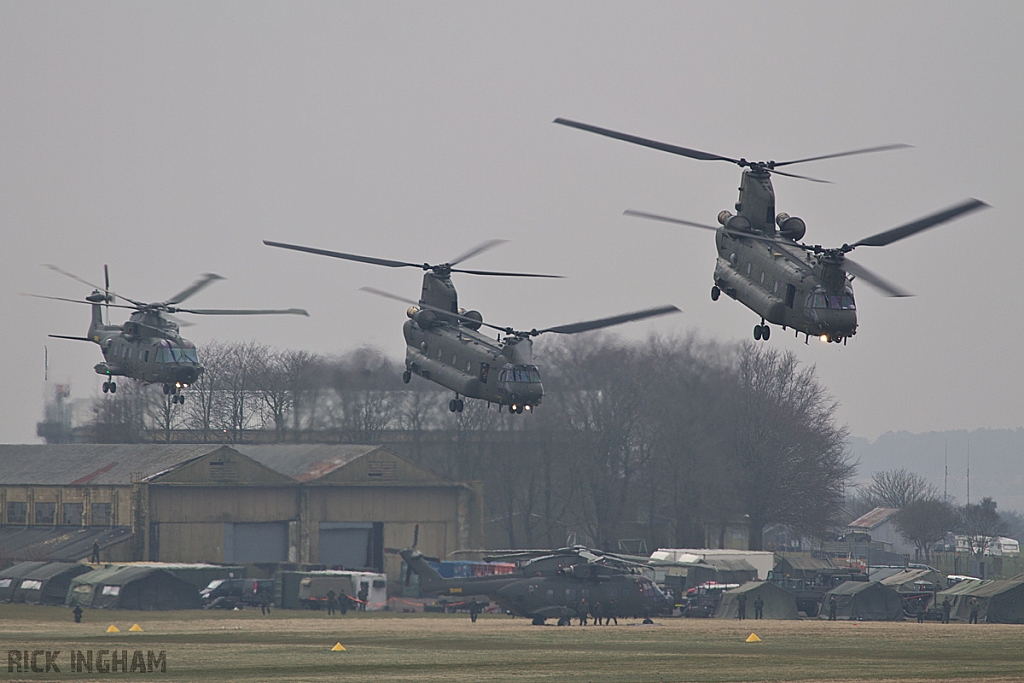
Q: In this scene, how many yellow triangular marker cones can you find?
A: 4